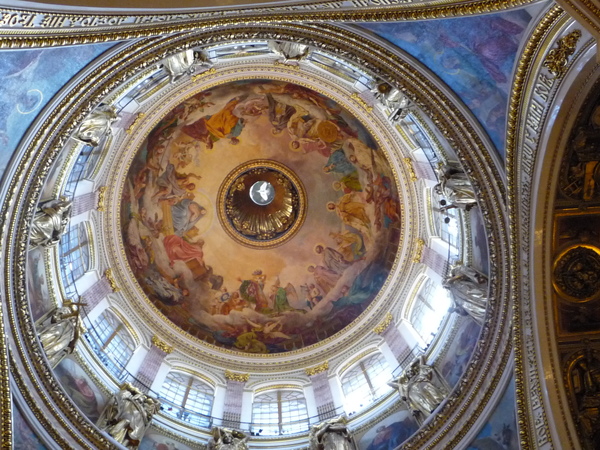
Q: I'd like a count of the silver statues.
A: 12